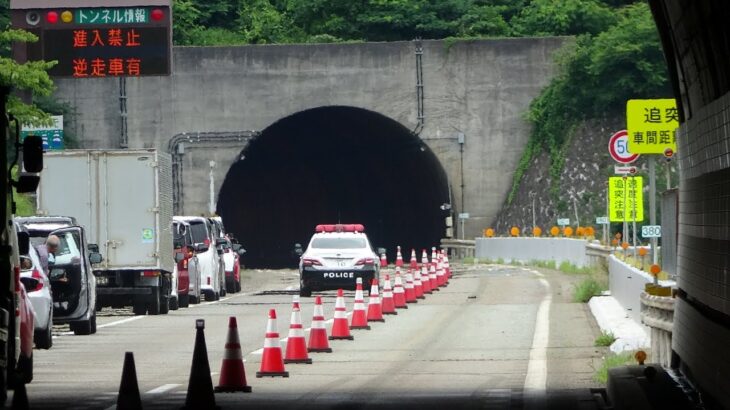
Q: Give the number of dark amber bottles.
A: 0